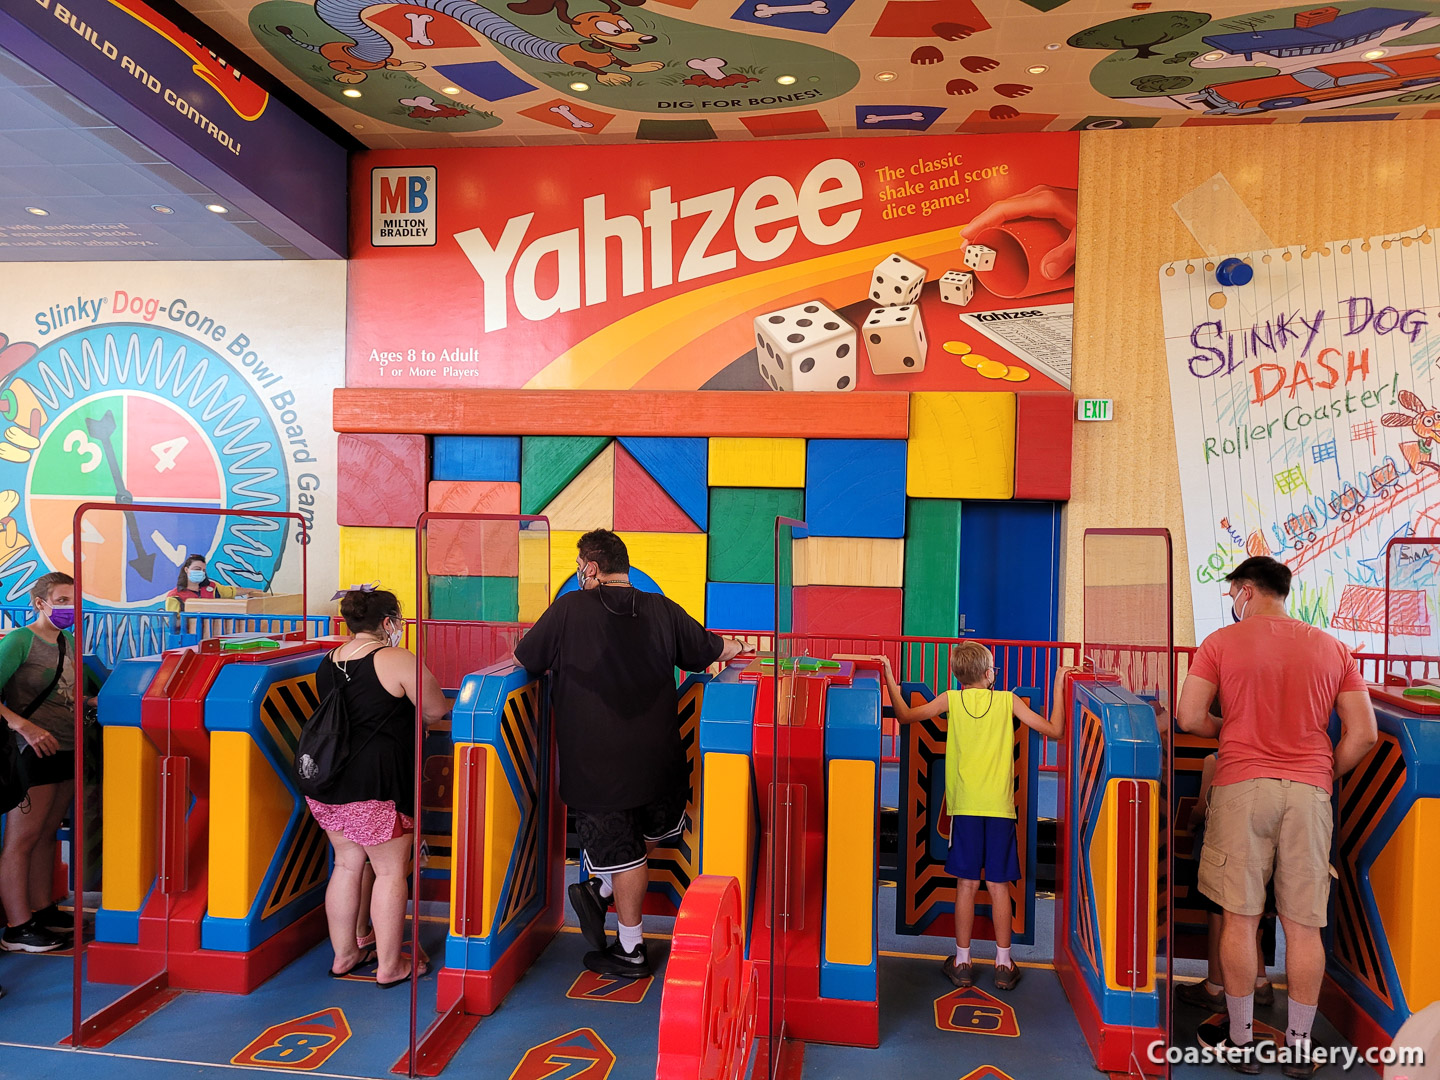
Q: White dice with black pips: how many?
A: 5